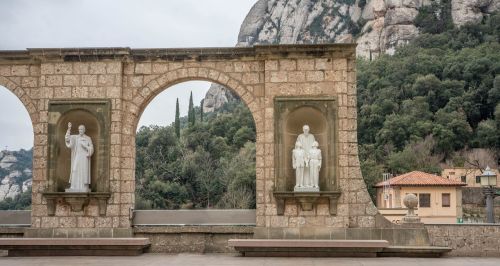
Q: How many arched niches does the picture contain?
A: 2